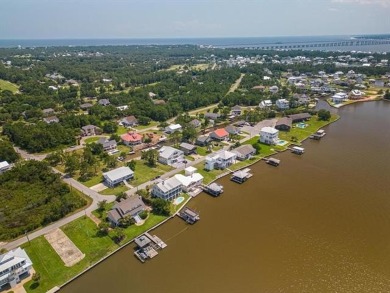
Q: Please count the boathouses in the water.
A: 7